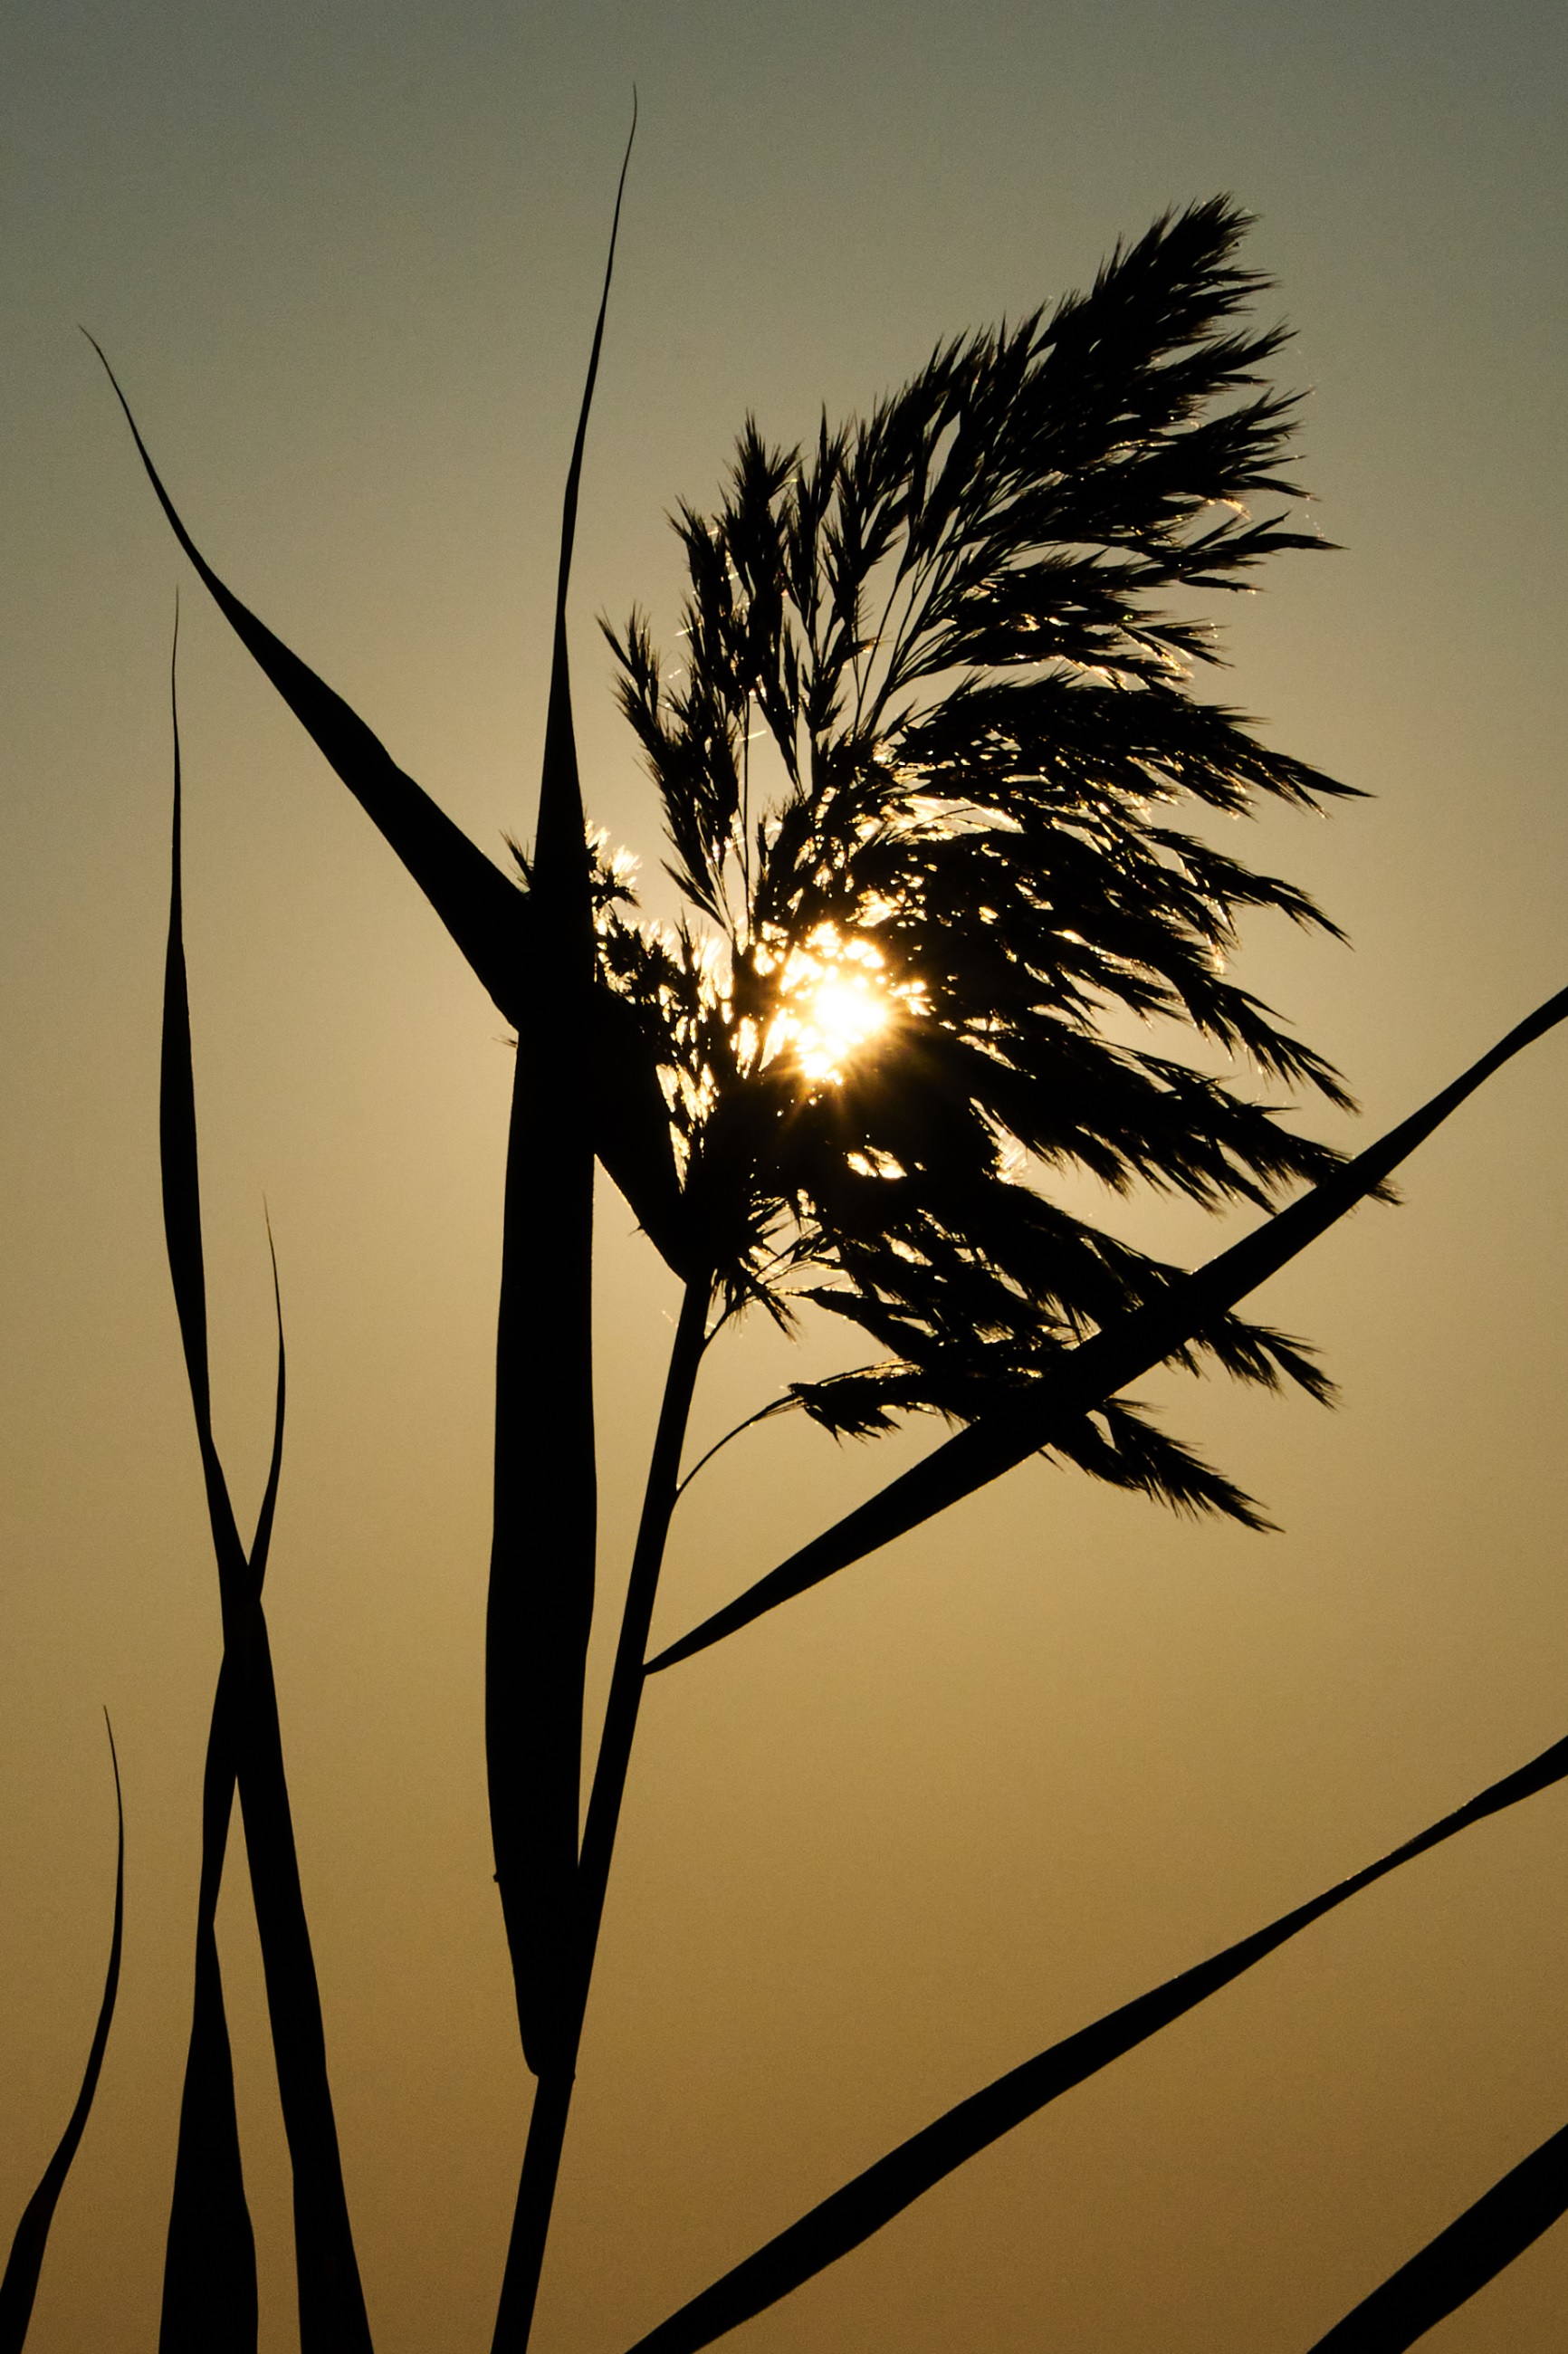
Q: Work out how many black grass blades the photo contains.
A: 8